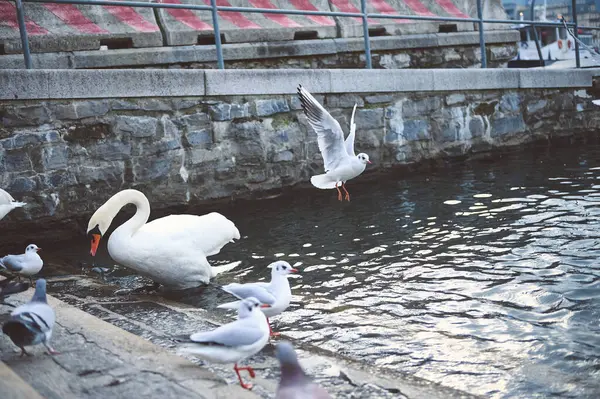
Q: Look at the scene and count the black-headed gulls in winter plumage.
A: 4